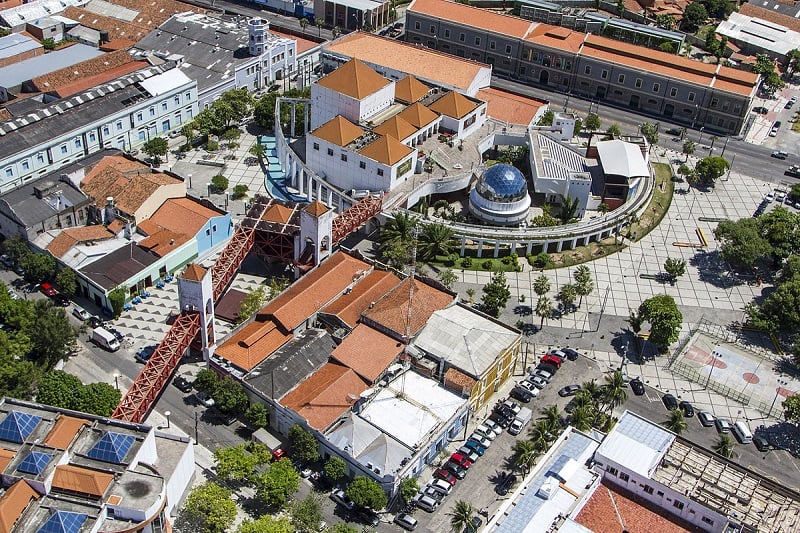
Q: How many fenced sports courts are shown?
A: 1